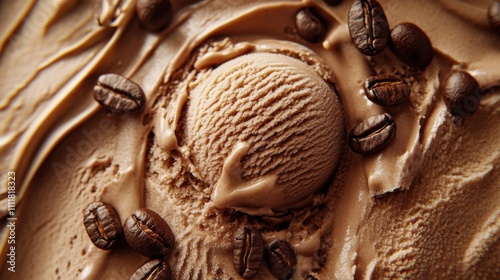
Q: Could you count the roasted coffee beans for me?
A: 15